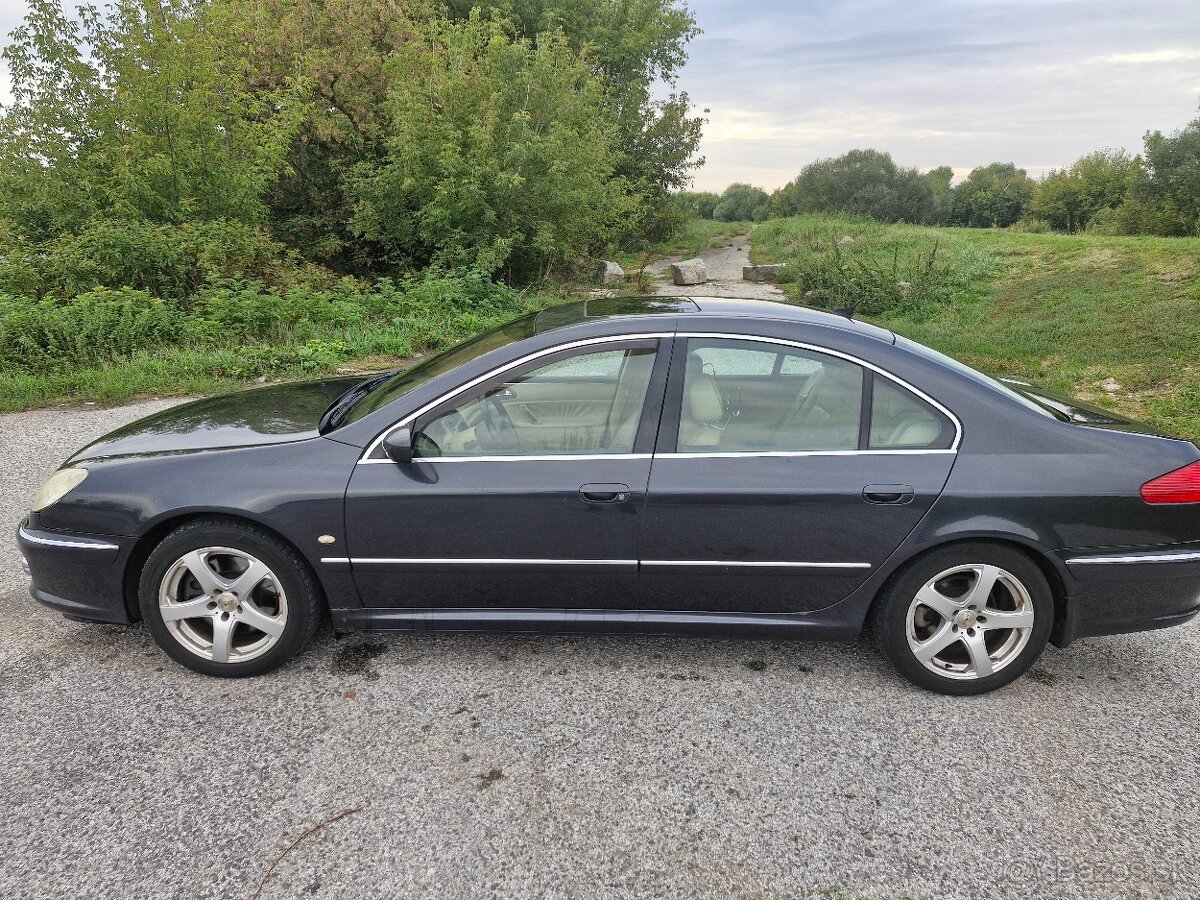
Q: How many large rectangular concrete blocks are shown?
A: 3